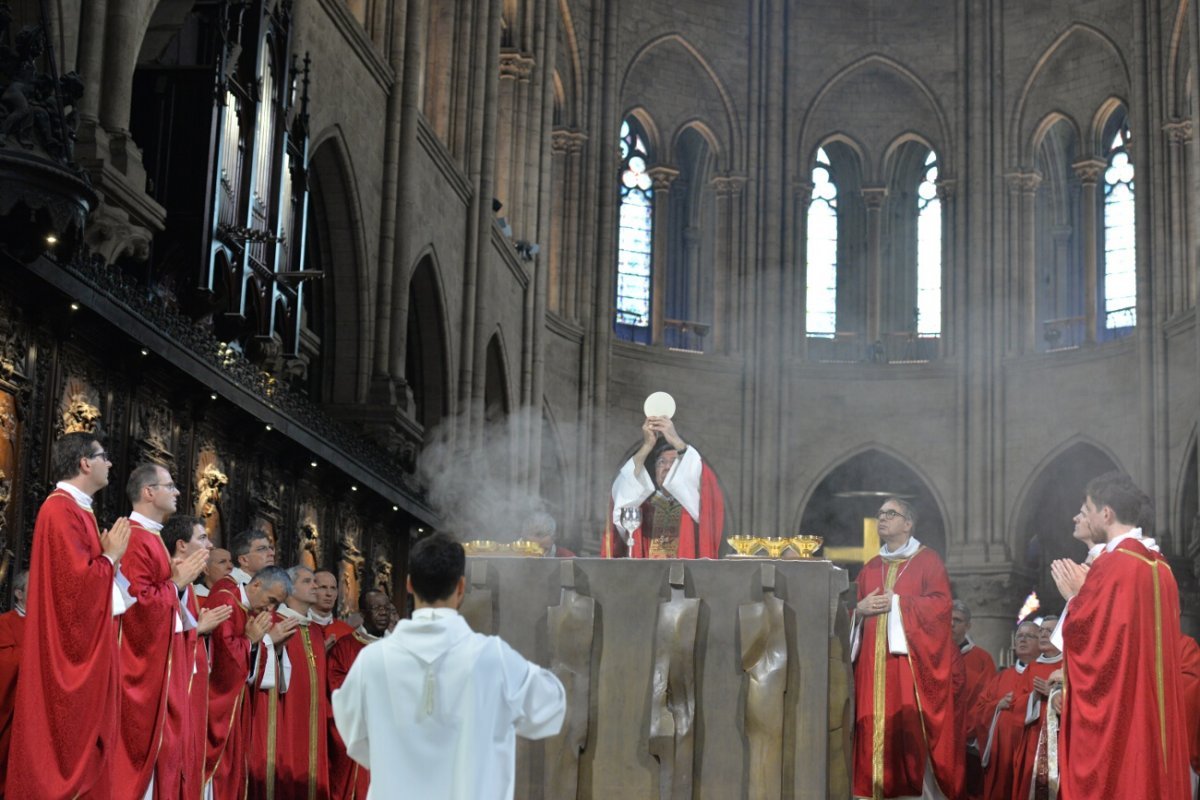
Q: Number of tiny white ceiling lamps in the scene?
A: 9